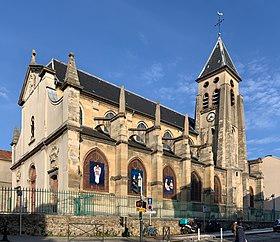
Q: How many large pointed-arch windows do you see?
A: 5